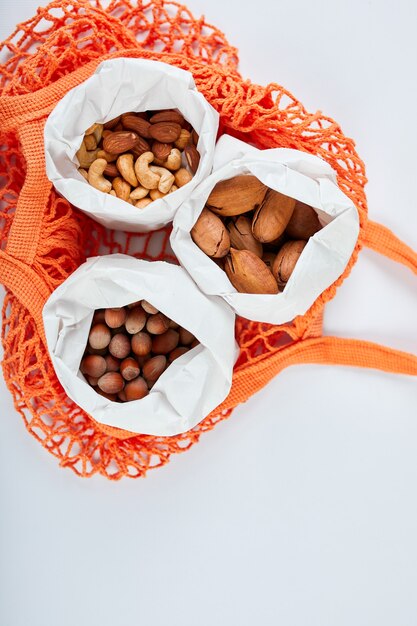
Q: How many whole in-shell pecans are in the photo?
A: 7